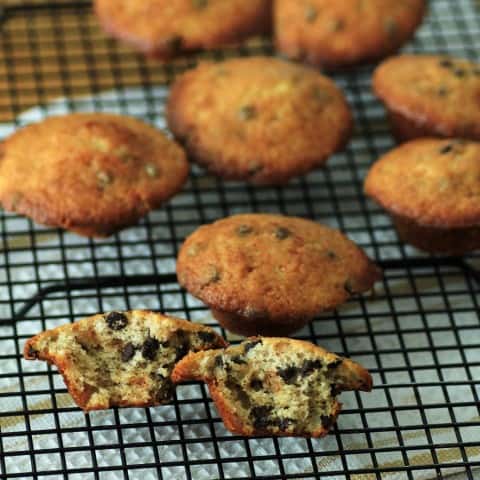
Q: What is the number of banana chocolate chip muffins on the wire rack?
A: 8